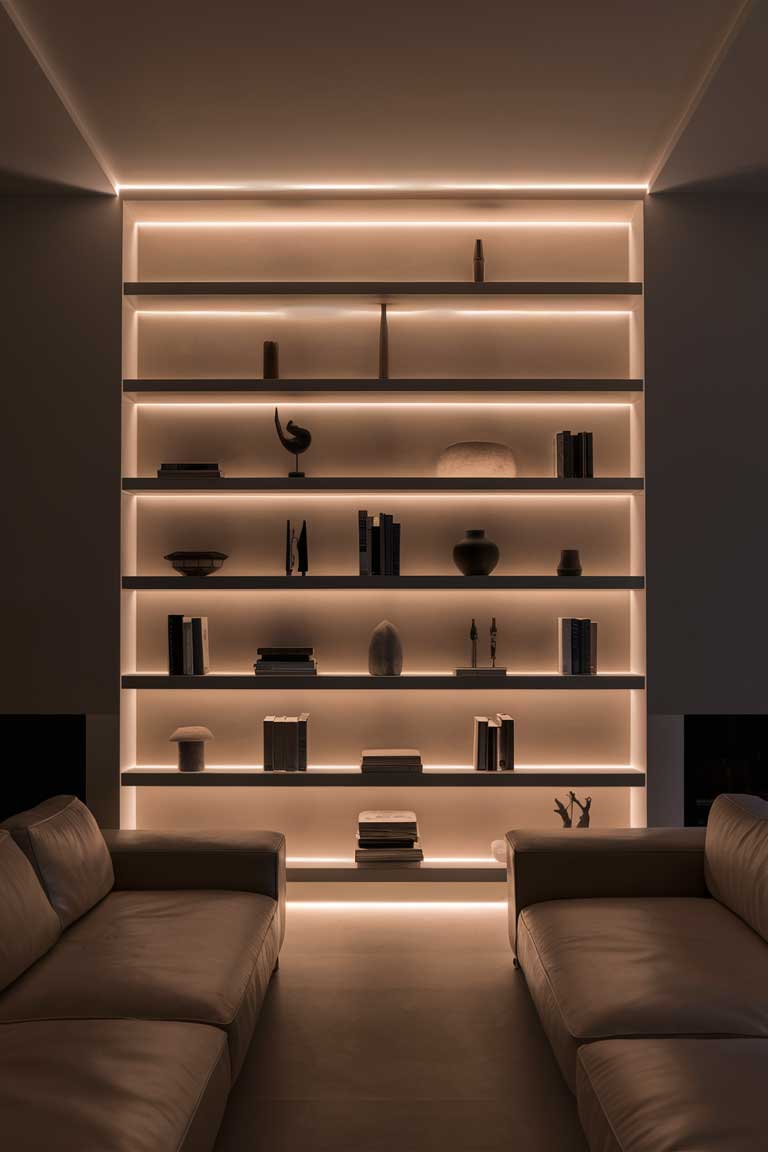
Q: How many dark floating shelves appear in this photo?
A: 7